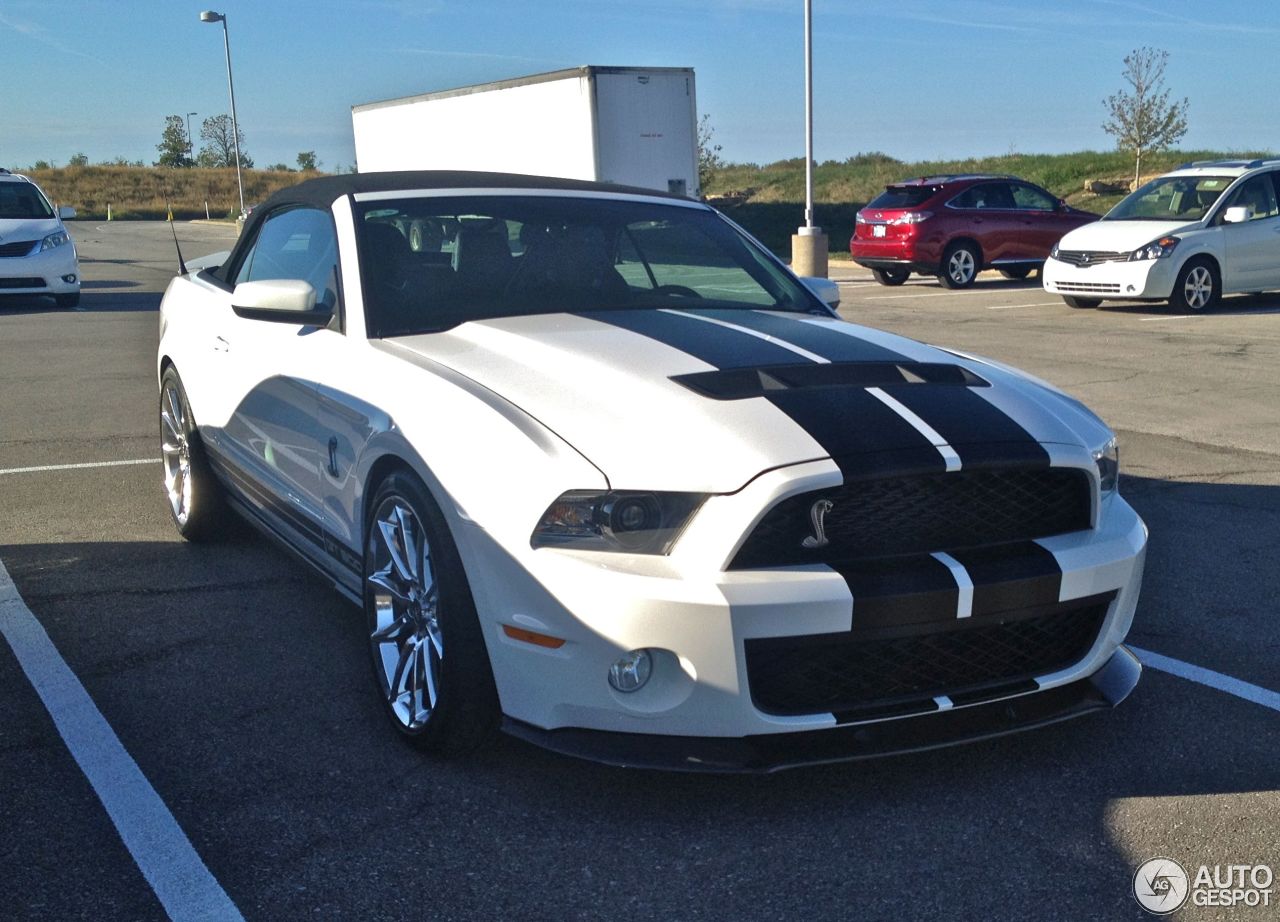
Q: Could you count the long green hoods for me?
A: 0